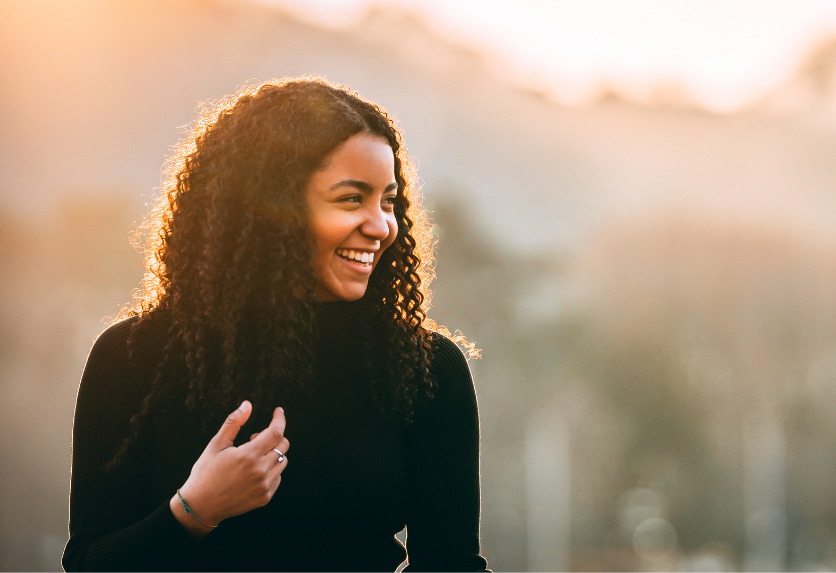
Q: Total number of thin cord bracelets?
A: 1